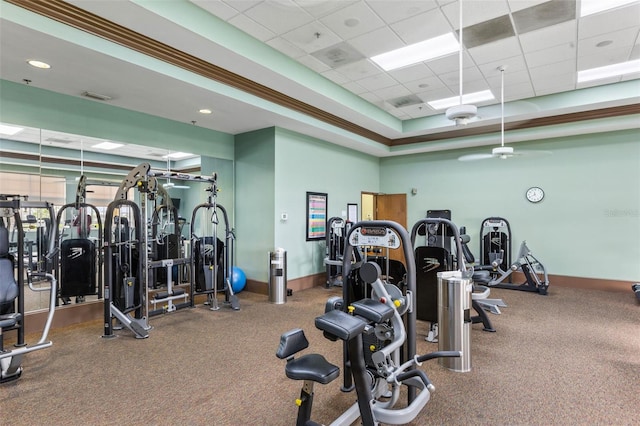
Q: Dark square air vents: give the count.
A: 4